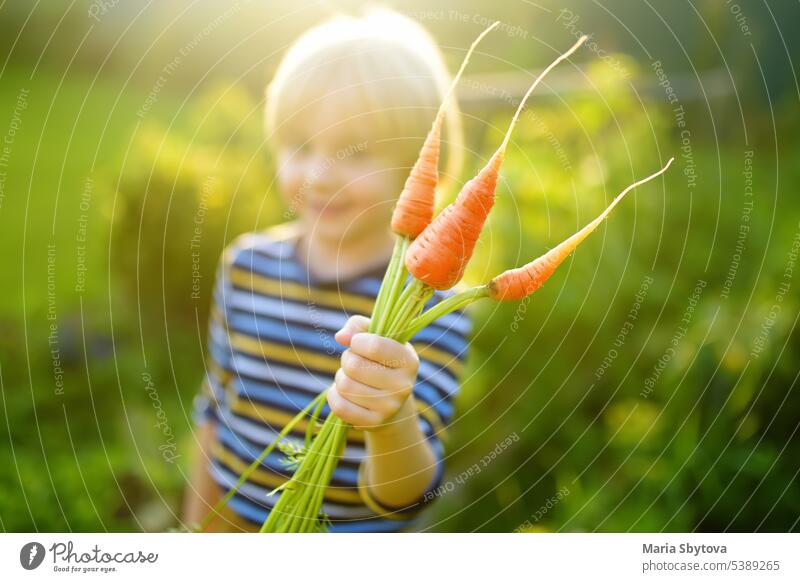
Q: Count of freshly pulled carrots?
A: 3